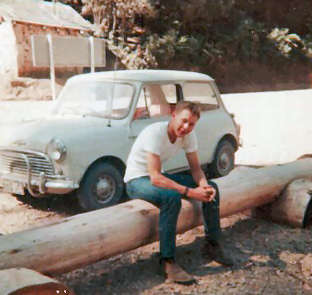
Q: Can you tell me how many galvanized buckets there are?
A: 0